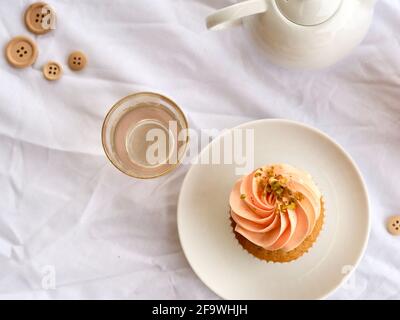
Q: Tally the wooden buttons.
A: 5